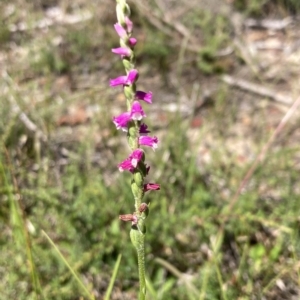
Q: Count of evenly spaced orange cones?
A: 0